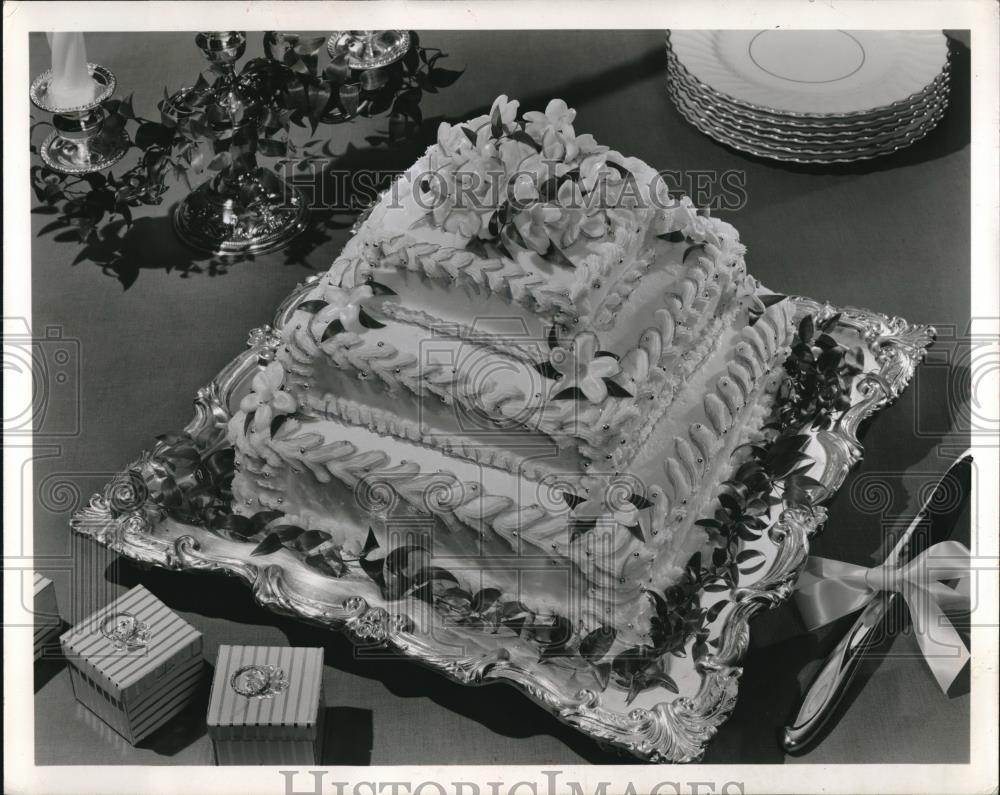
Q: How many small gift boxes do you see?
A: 3